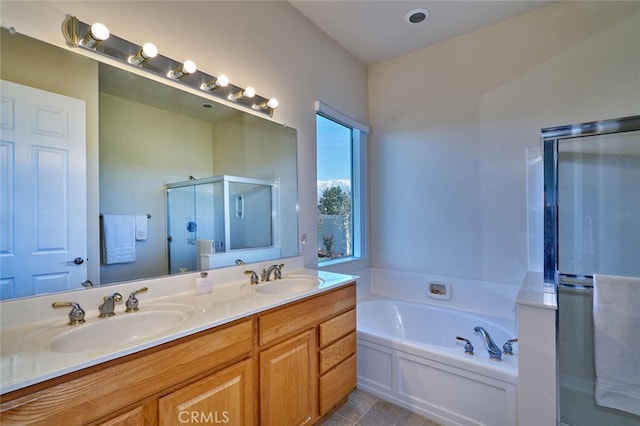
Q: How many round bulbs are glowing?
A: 6